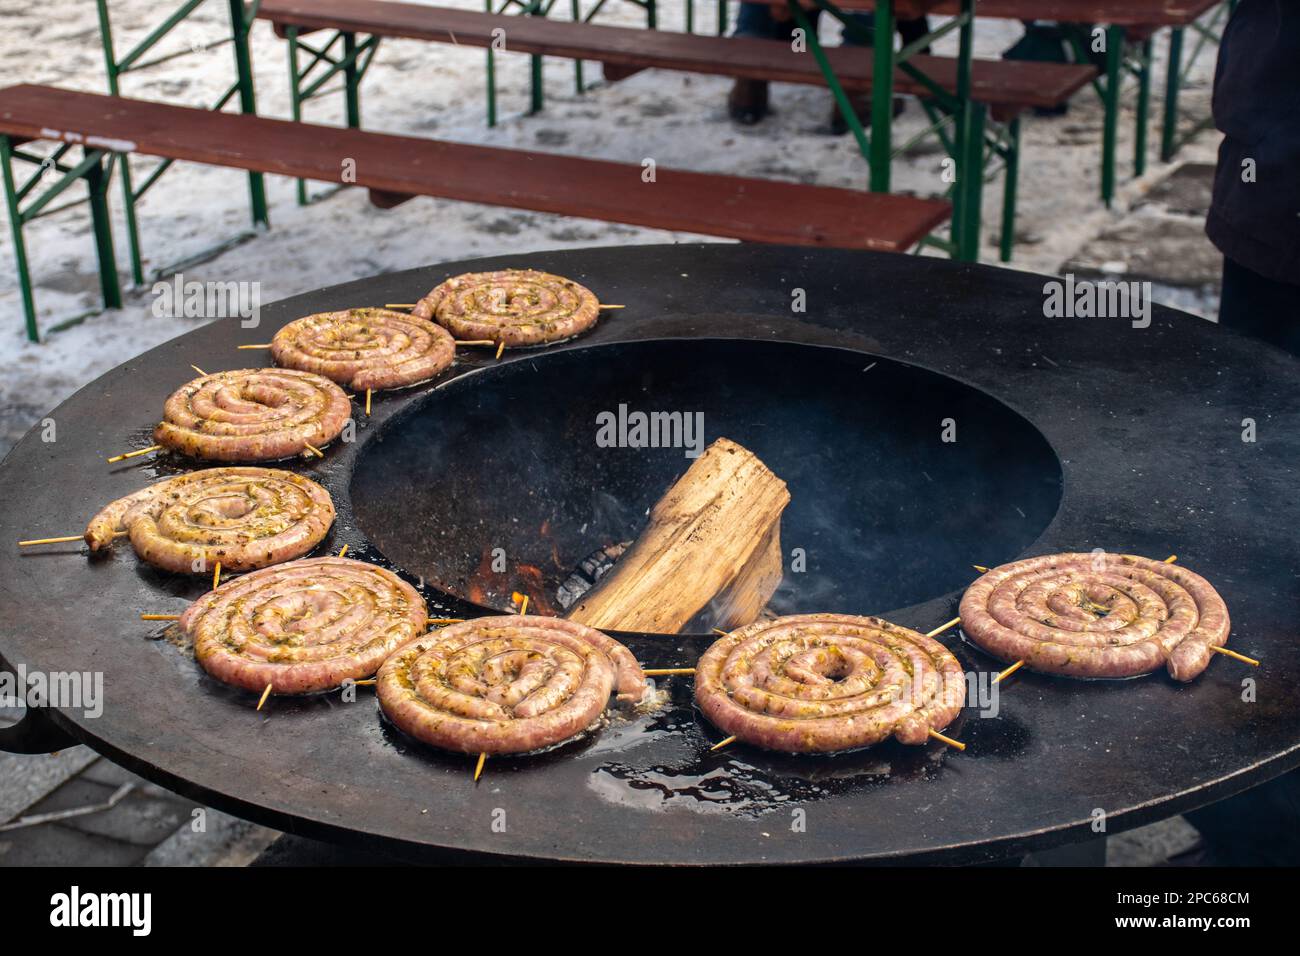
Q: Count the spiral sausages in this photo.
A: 8